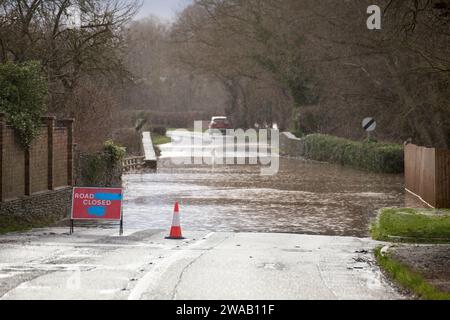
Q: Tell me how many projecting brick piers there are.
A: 4